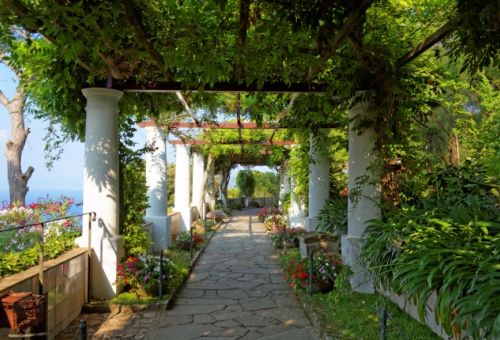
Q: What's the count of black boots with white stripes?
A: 0